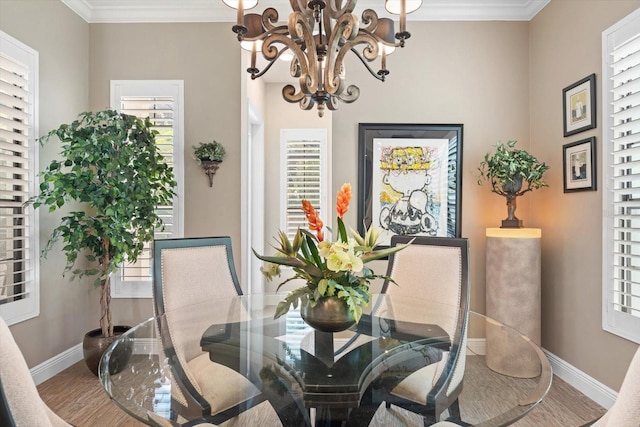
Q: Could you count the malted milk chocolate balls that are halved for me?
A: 0